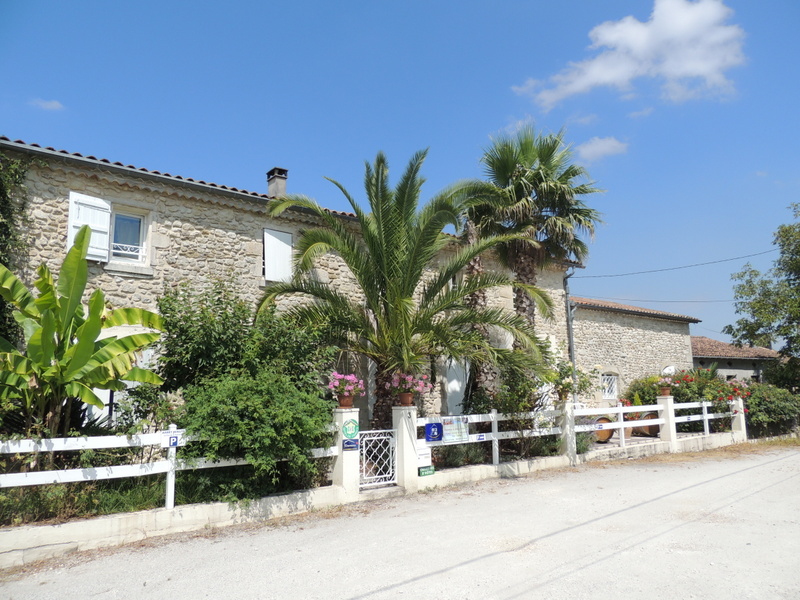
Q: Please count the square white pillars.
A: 5